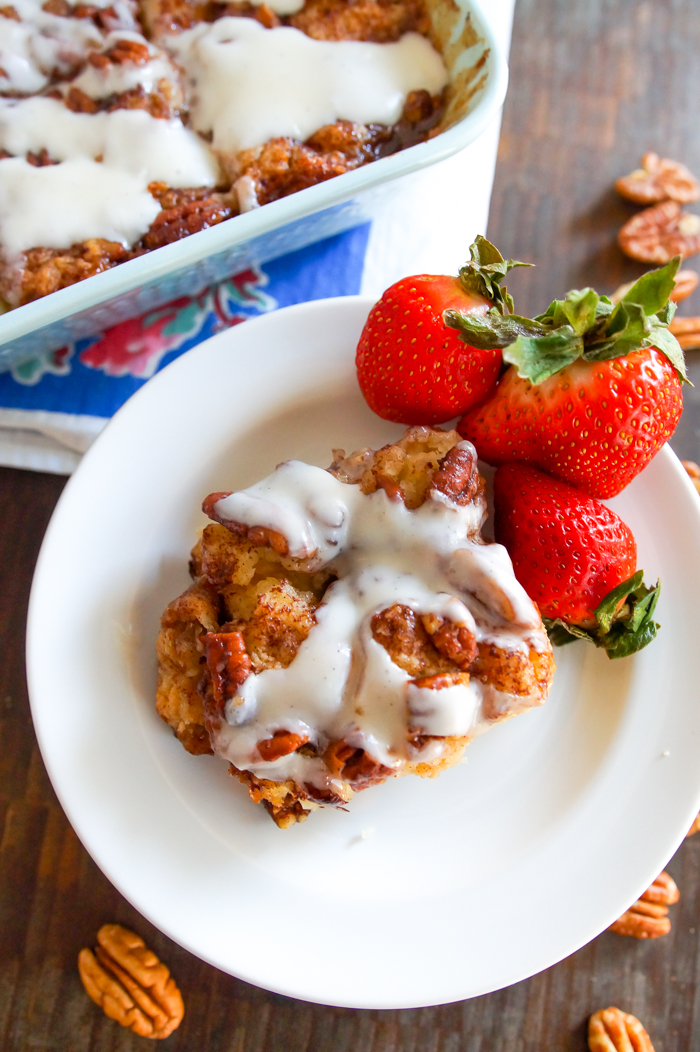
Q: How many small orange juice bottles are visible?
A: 0